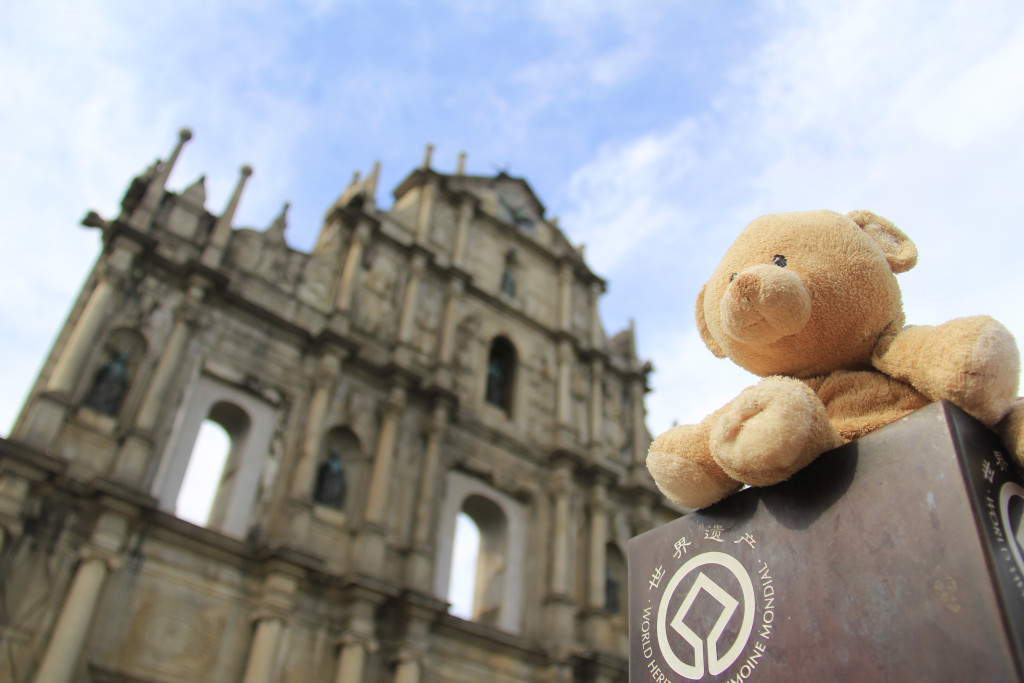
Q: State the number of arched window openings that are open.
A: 2